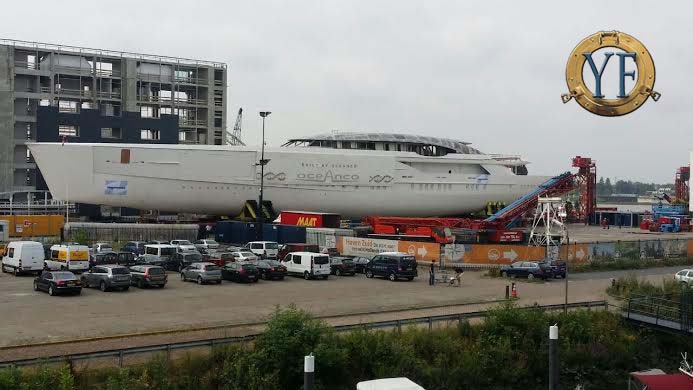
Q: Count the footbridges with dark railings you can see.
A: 1